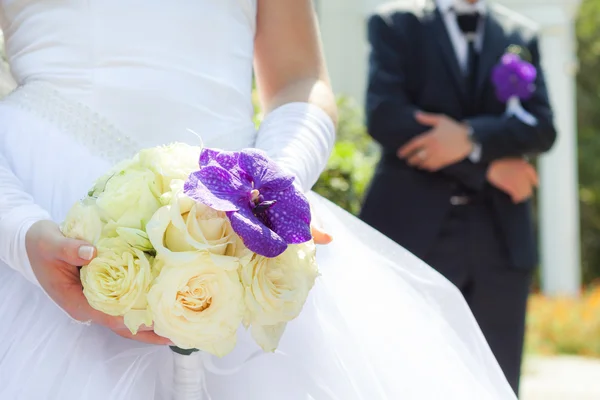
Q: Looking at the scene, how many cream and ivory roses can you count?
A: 7